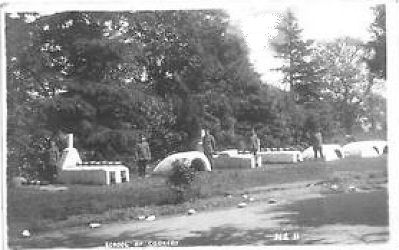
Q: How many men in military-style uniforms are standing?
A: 5